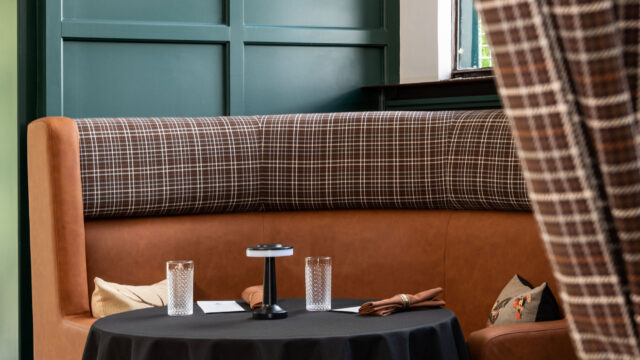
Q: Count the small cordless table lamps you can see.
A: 1